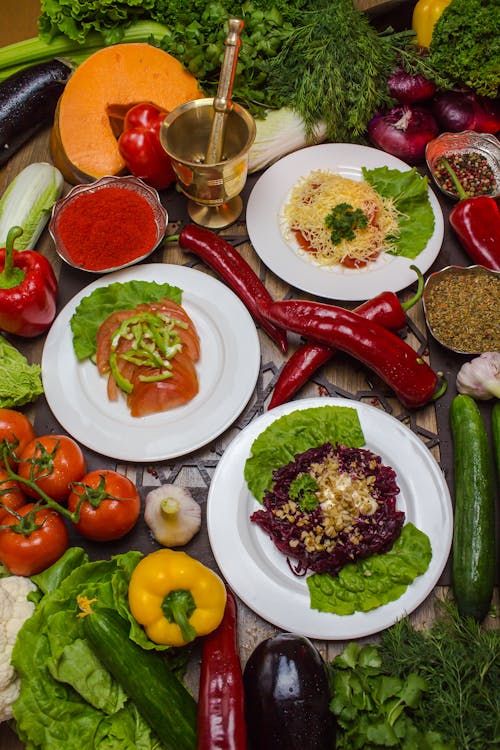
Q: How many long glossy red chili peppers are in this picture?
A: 4